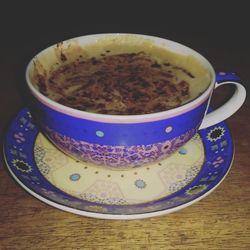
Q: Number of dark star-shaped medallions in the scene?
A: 3